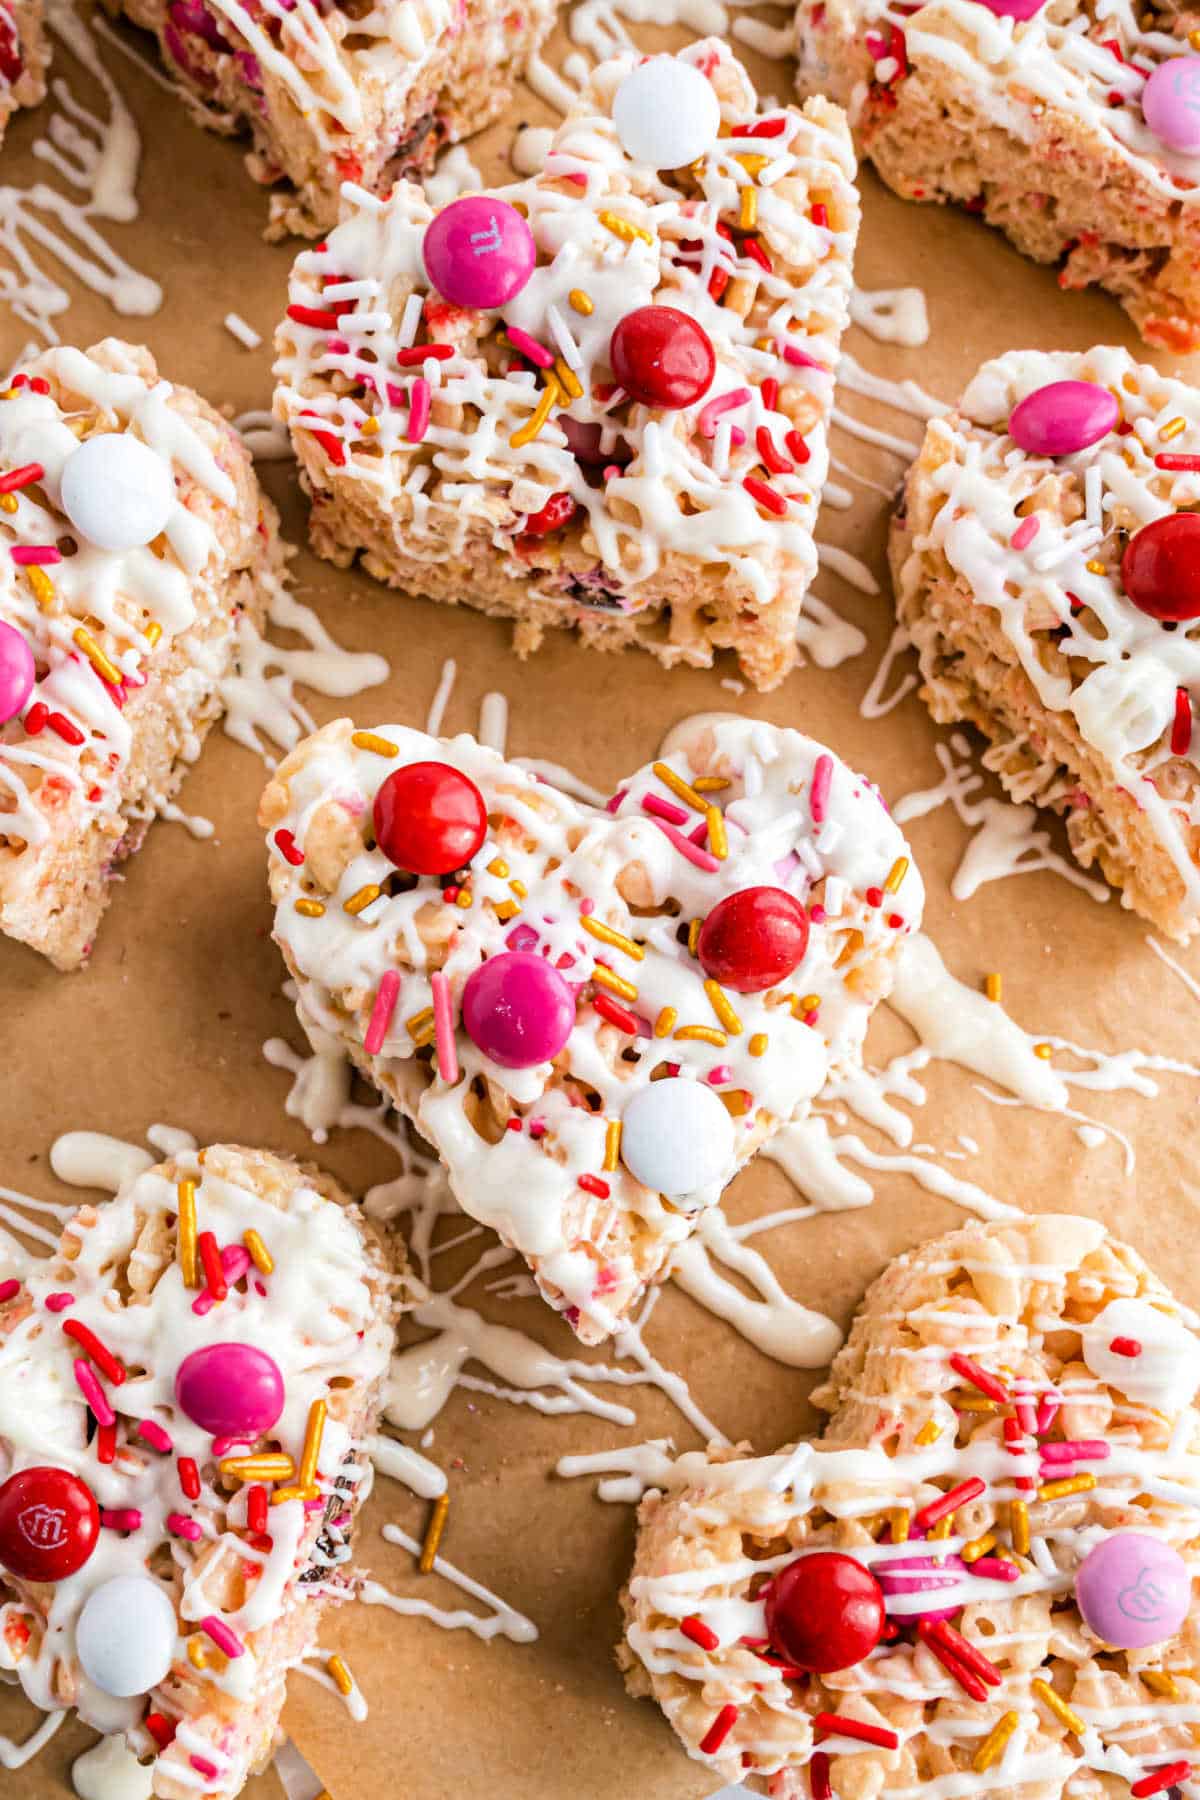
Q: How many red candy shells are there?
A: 6